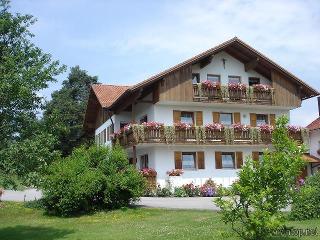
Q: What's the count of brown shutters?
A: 11